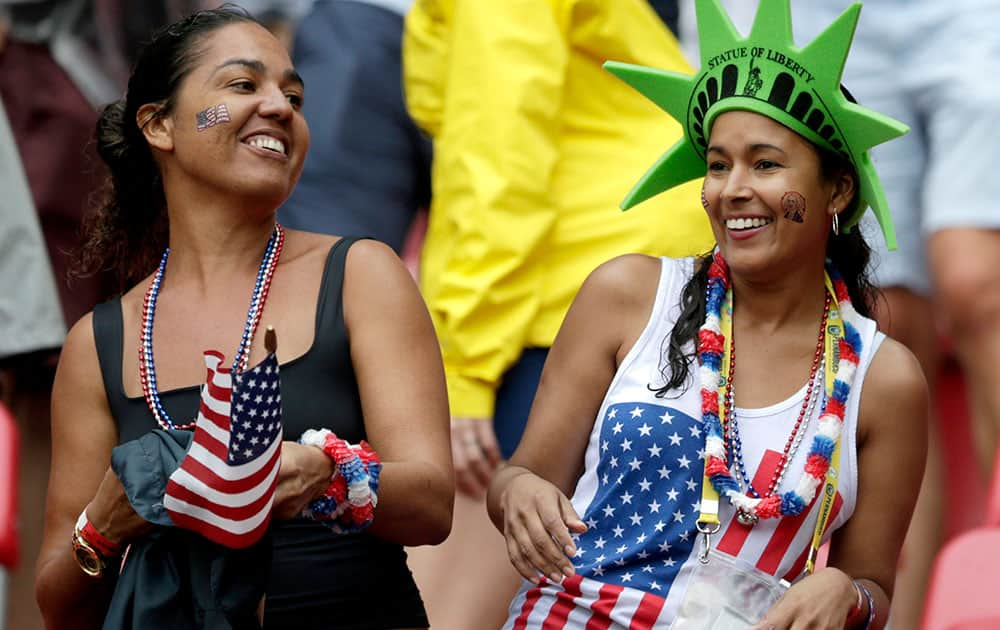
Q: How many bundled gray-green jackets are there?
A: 1